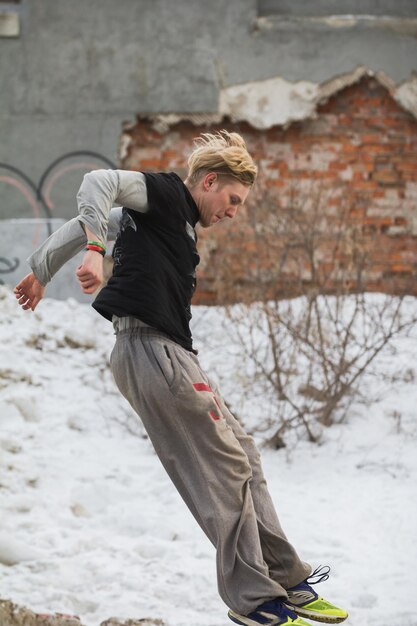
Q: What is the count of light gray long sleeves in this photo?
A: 2